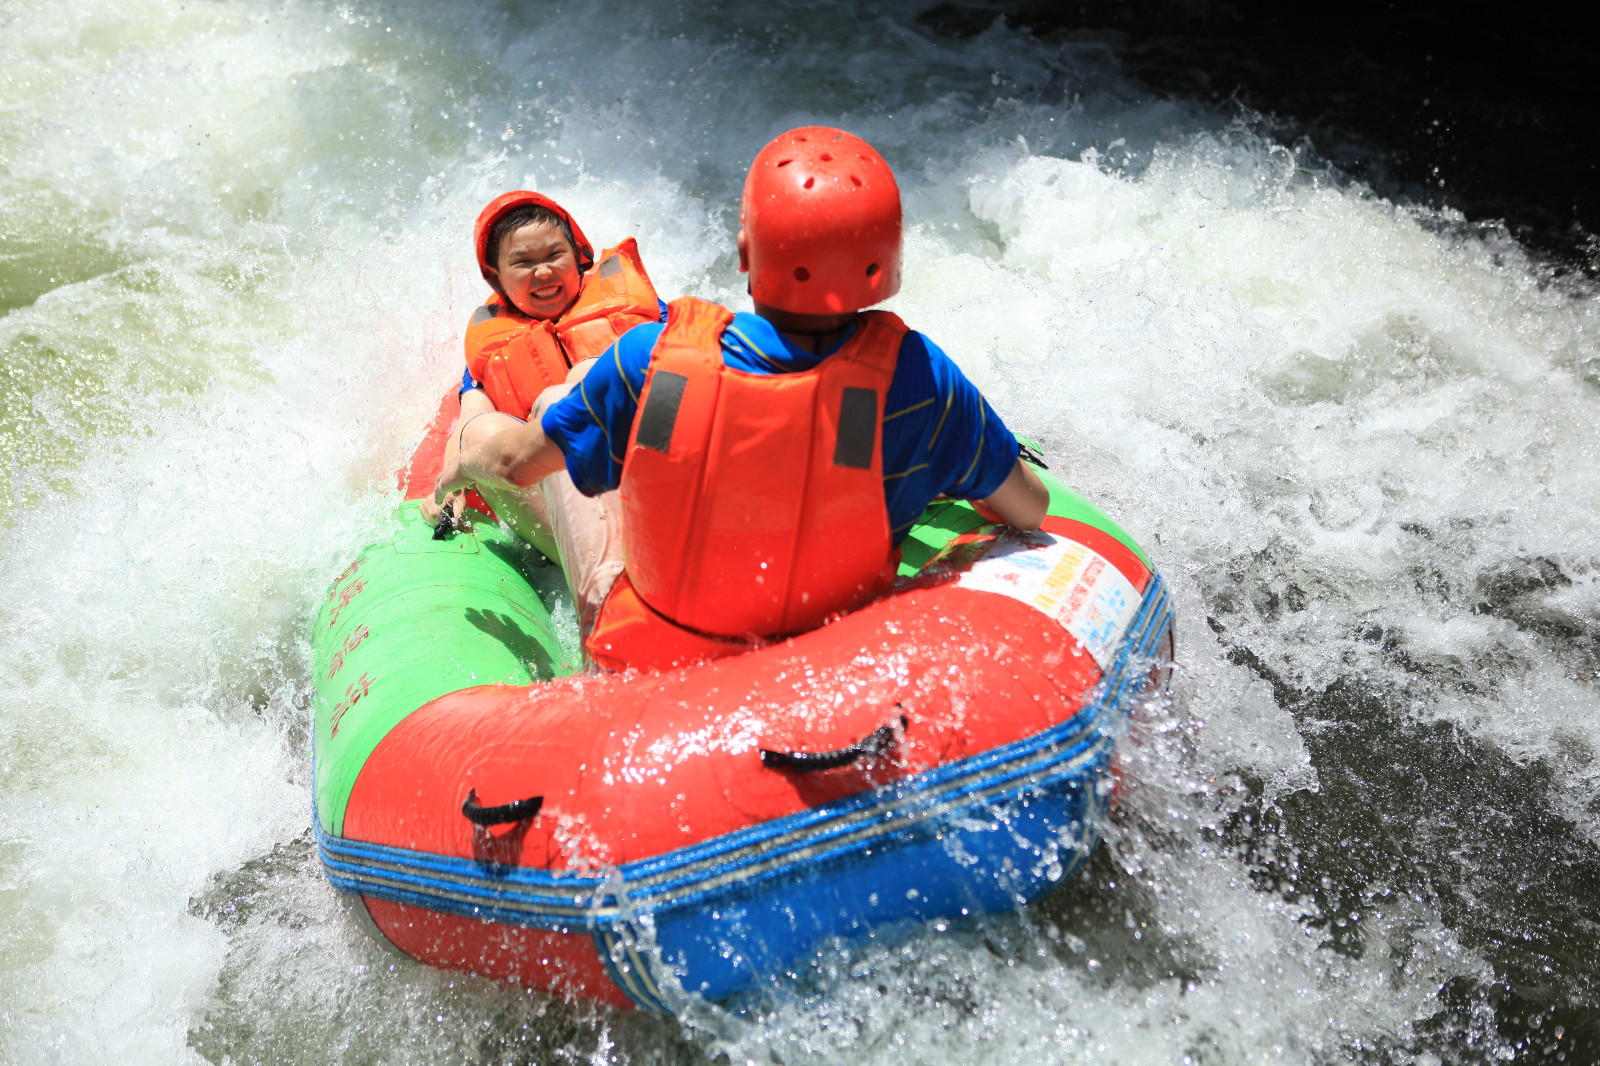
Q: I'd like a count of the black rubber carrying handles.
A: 4